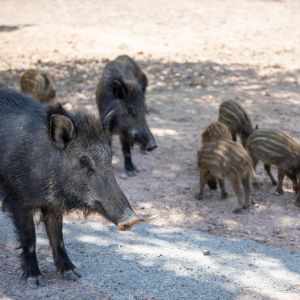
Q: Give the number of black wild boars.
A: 2